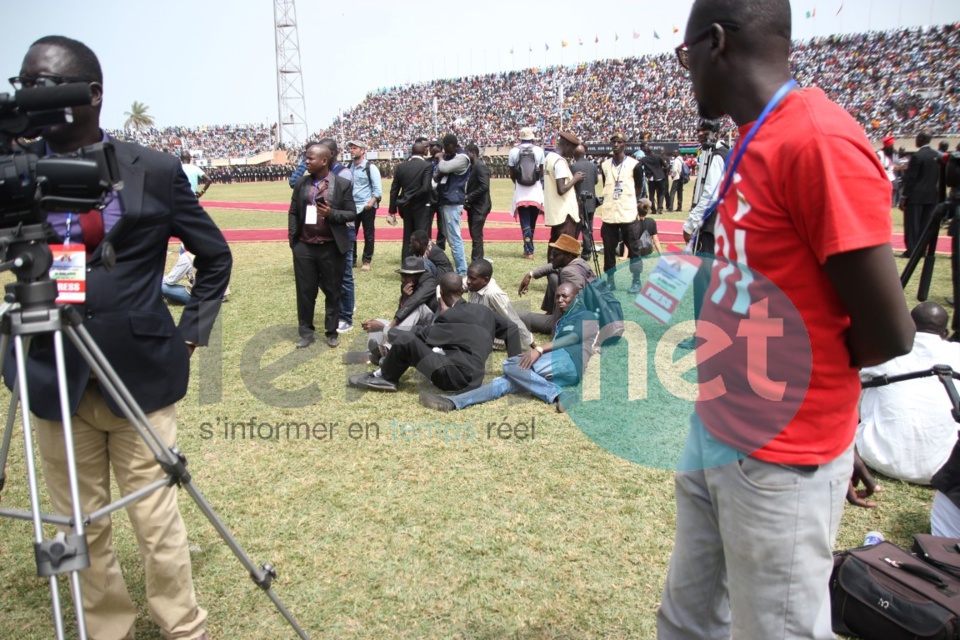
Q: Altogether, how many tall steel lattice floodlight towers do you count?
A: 1